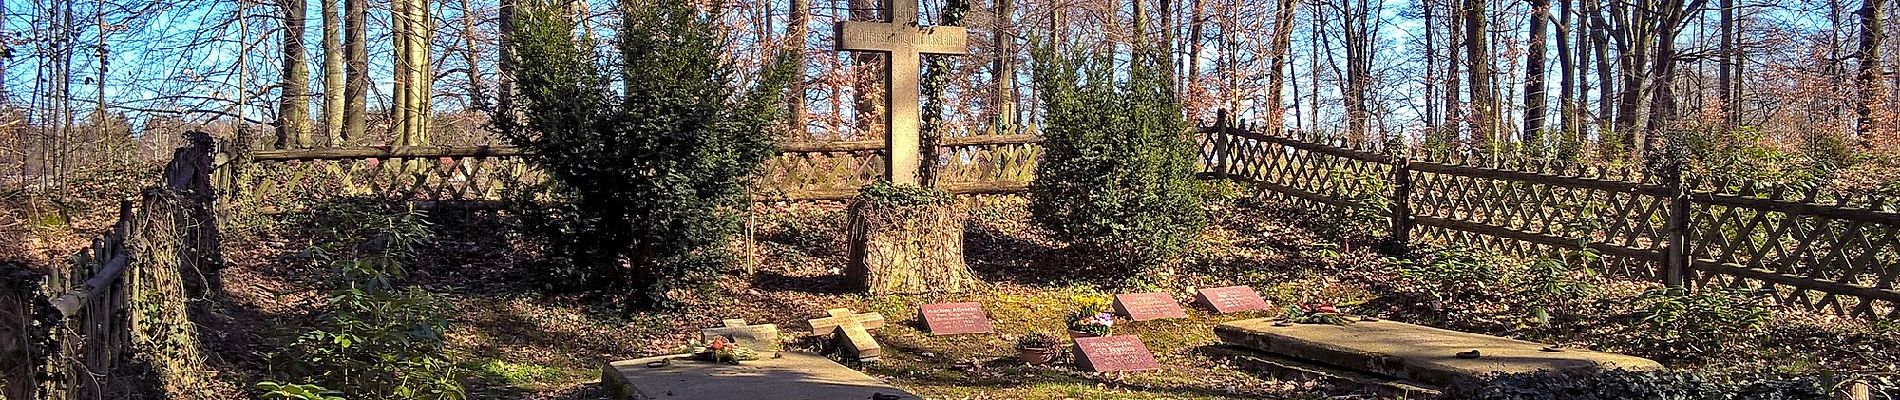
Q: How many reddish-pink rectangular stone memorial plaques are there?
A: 4